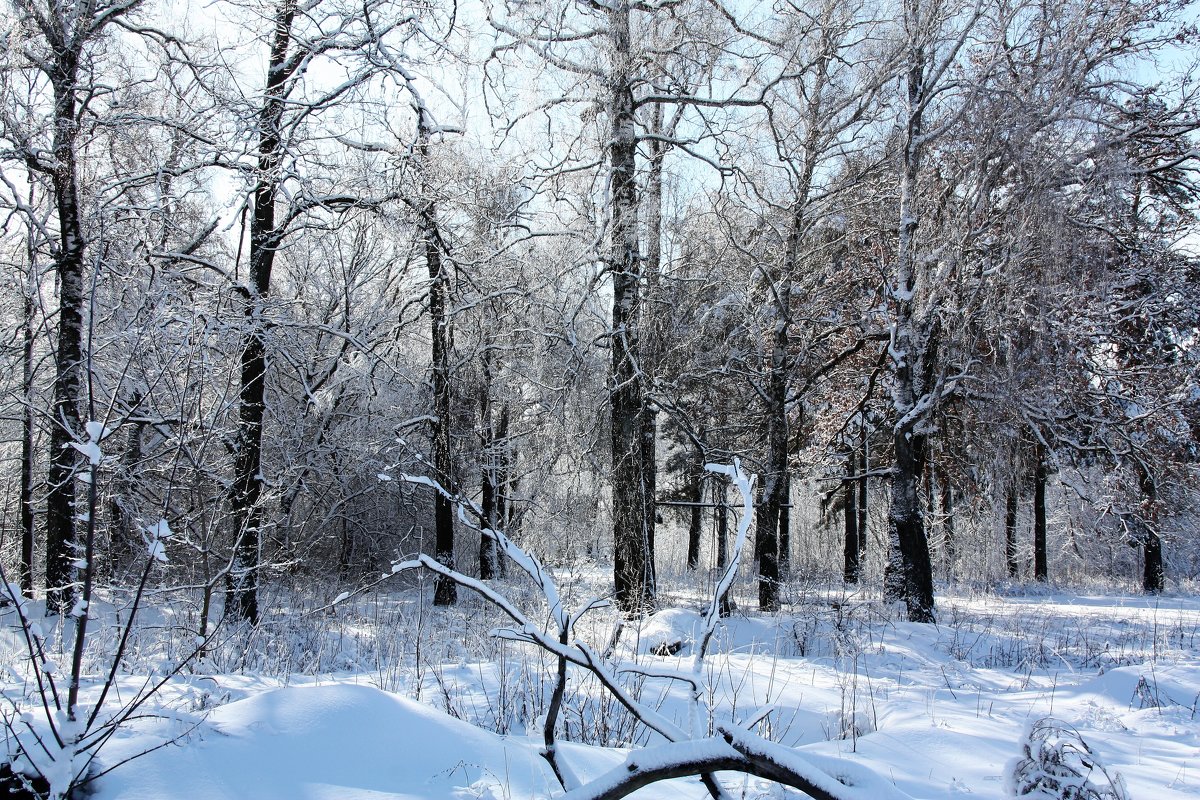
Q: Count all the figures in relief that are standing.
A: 0